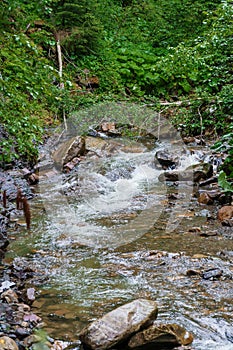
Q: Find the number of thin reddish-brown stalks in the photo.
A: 3